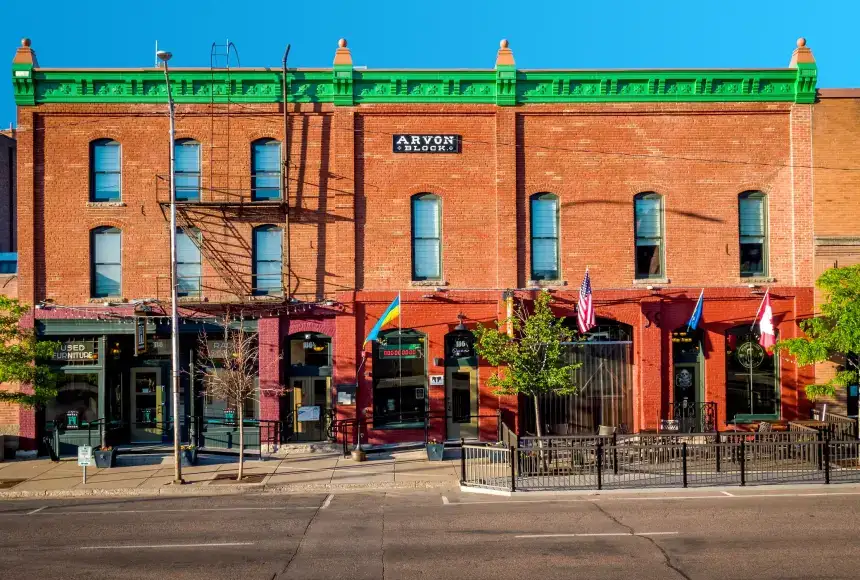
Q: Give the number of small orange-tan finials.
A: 4